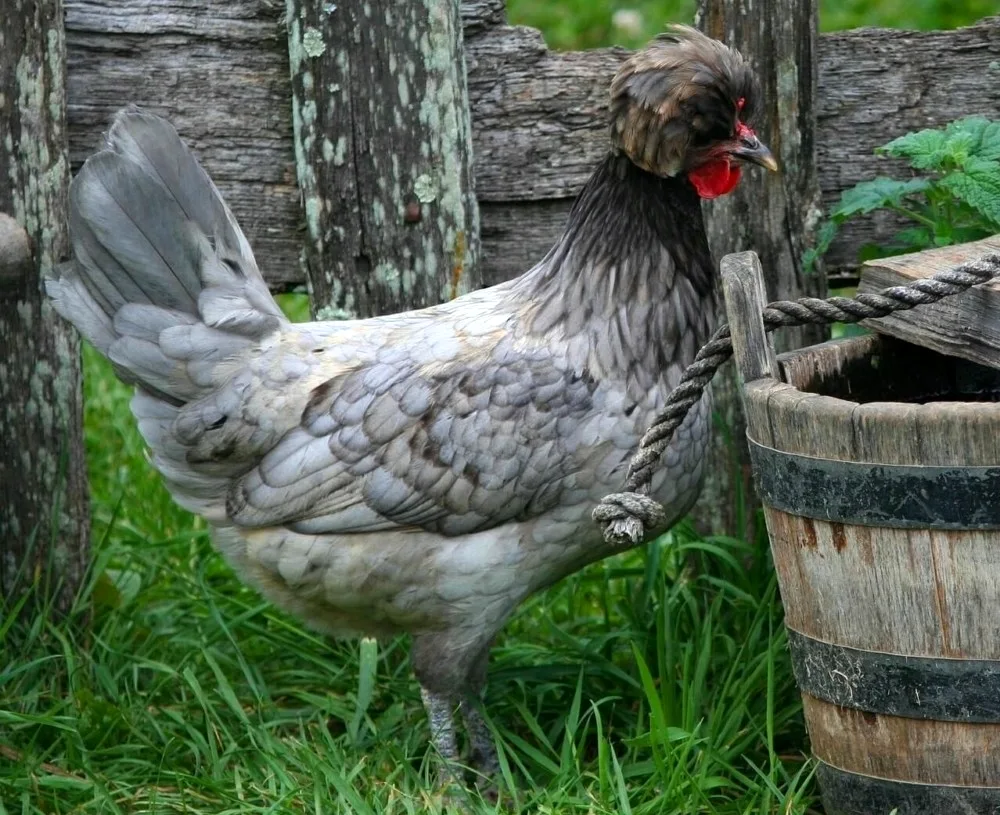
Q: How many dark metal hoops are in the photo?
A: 3